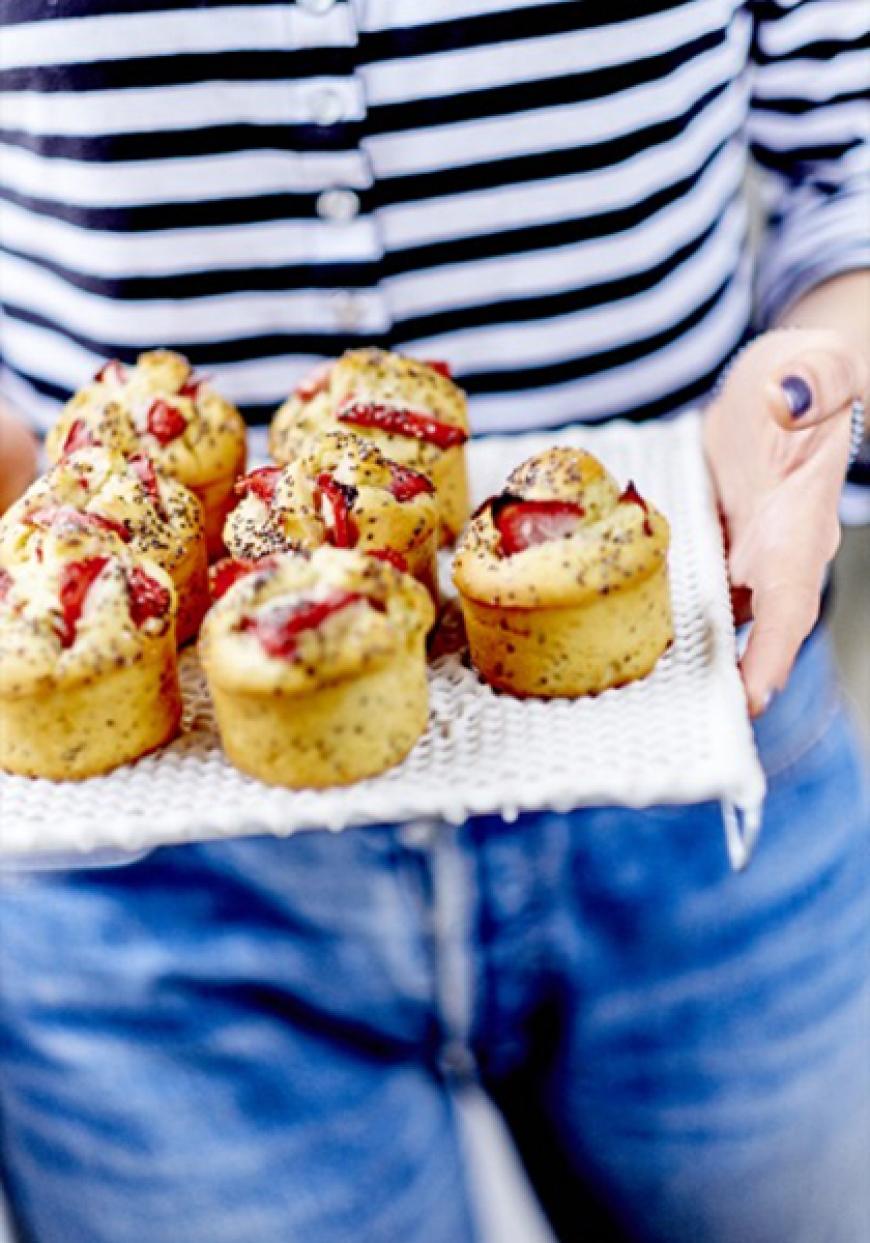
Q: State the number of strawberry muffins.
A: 7